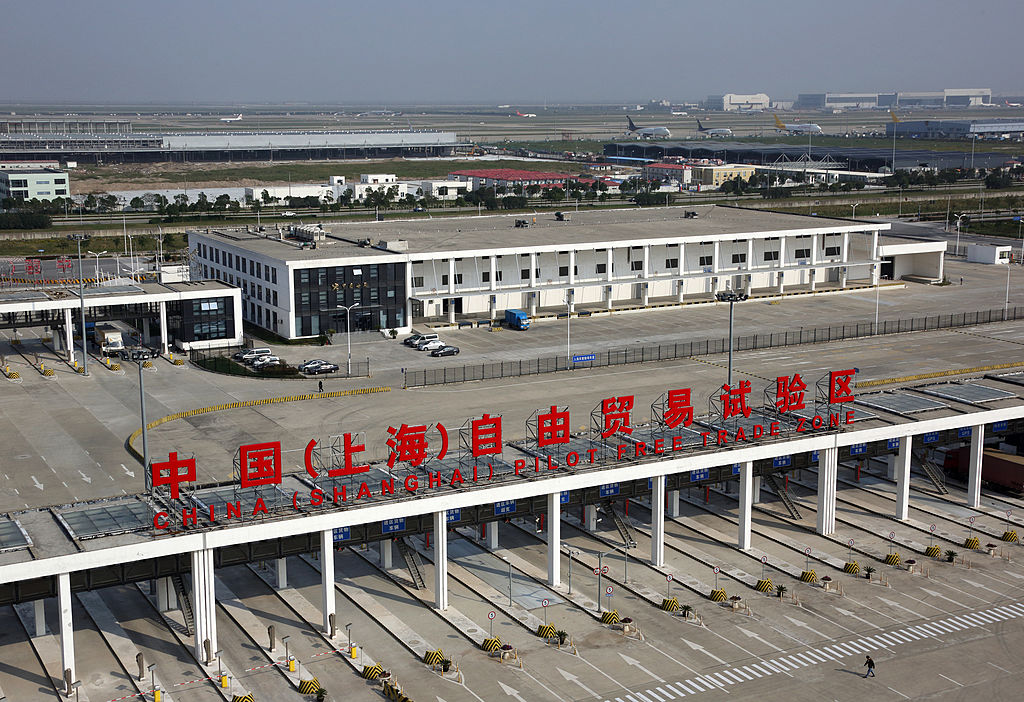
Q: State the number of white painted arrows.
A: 15